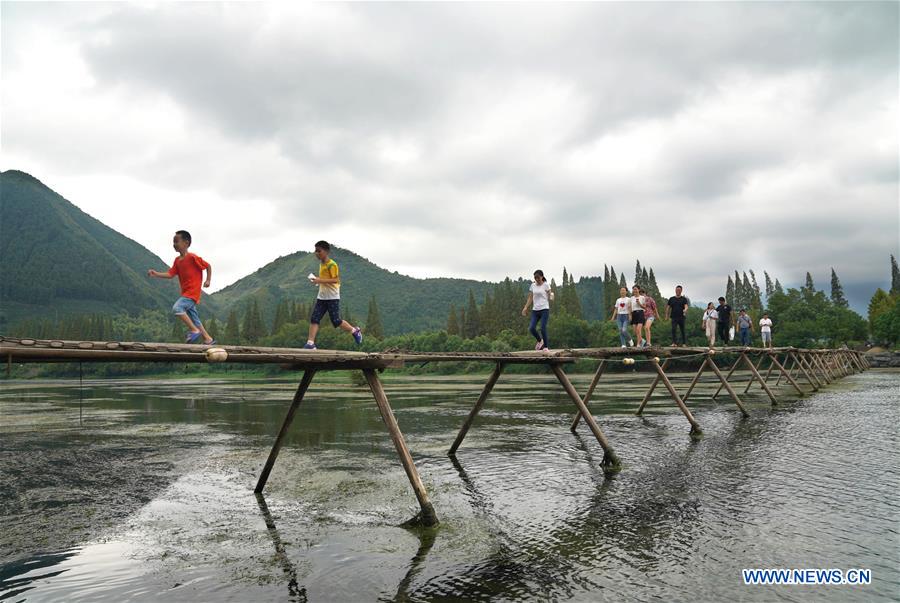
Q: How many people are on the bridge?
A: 11